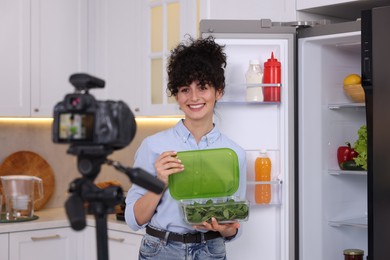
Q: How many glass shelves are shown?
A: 3